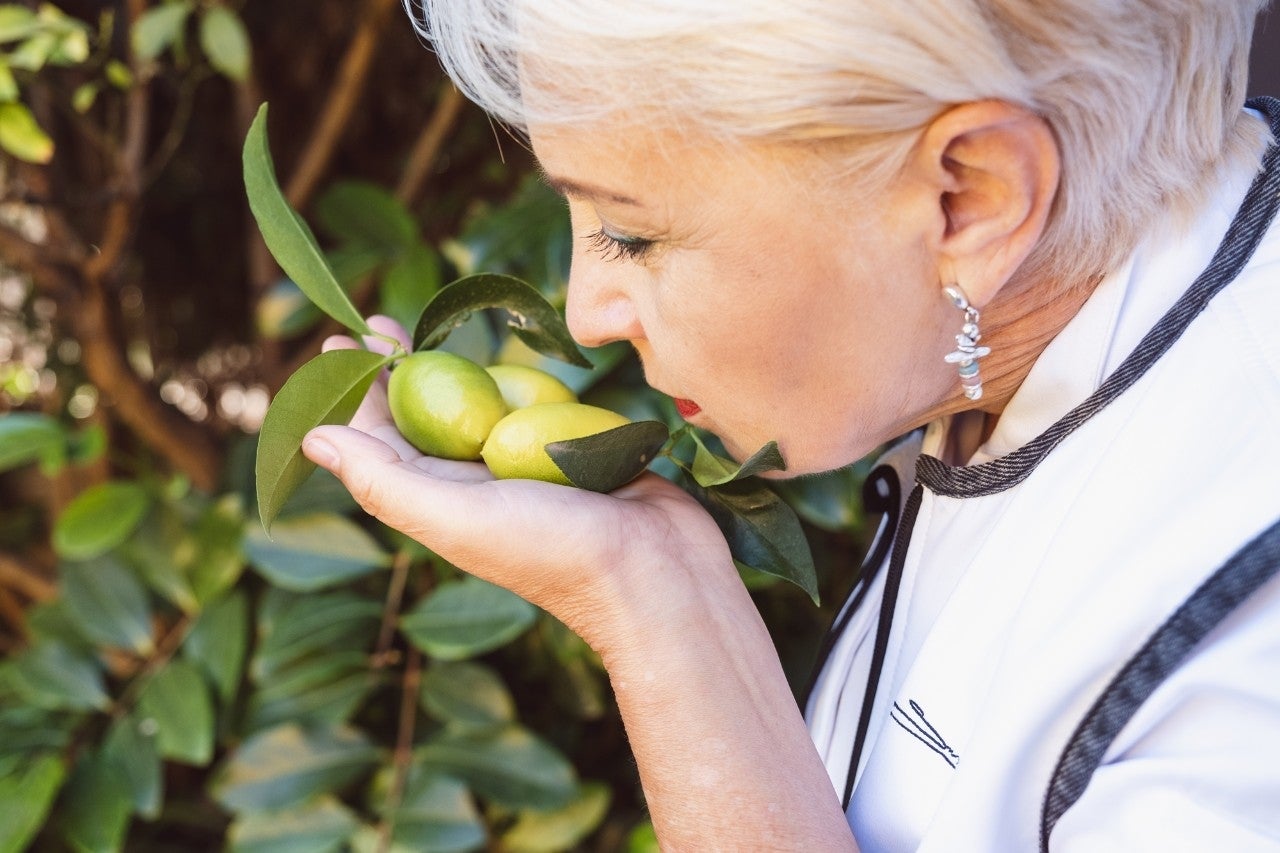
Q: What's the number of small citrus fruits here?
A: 3